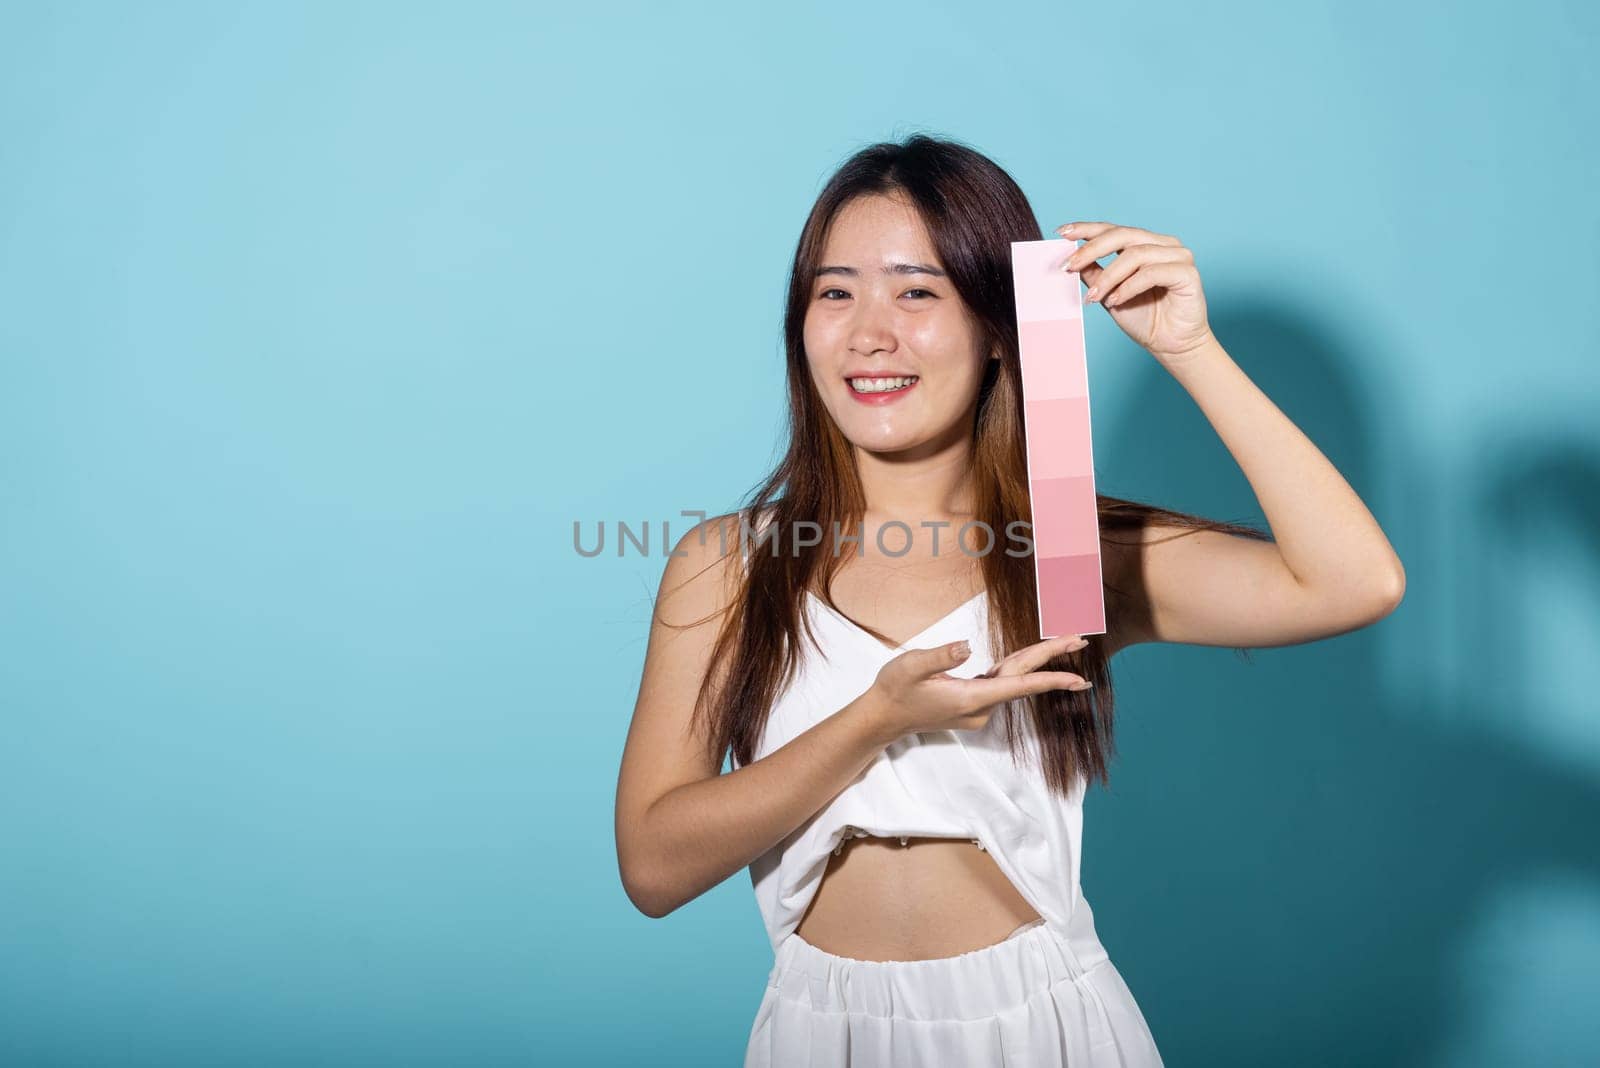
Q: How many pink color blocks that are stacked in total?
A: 5